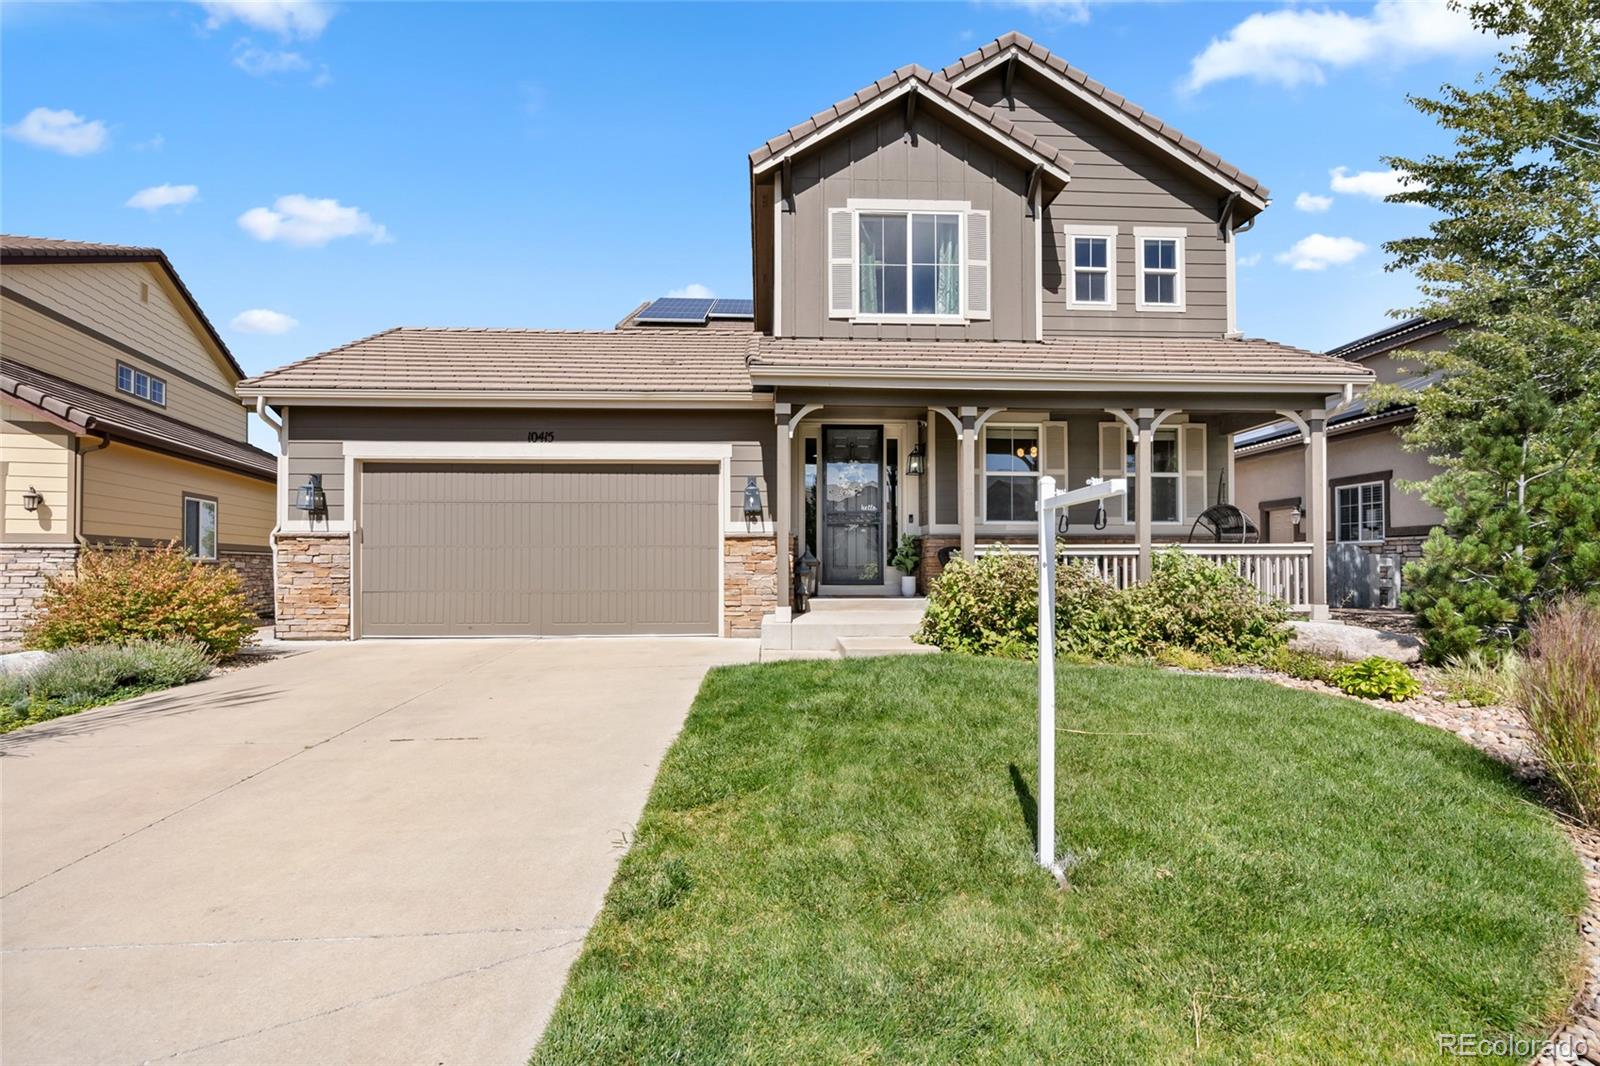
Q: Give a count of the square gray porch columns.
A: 4